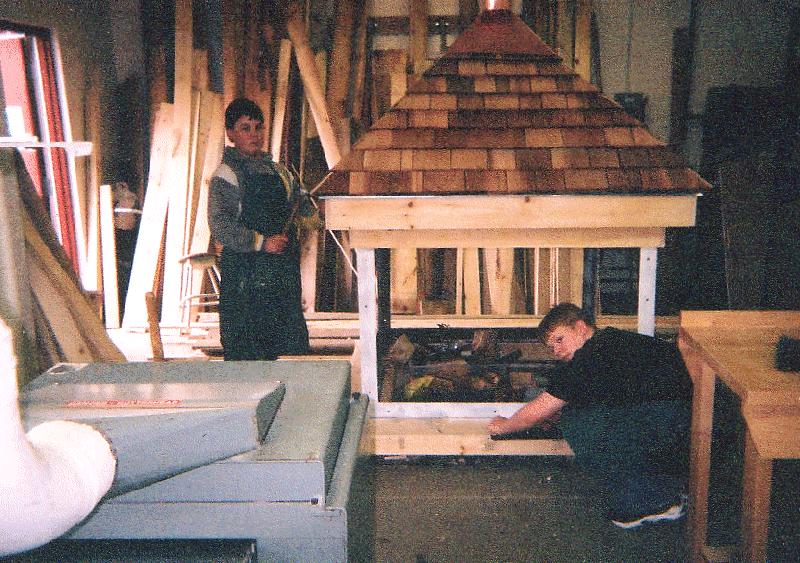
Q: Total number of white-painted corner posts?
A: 2